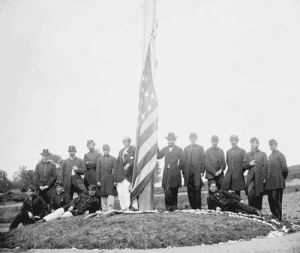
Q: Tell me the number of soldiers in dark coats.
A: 15